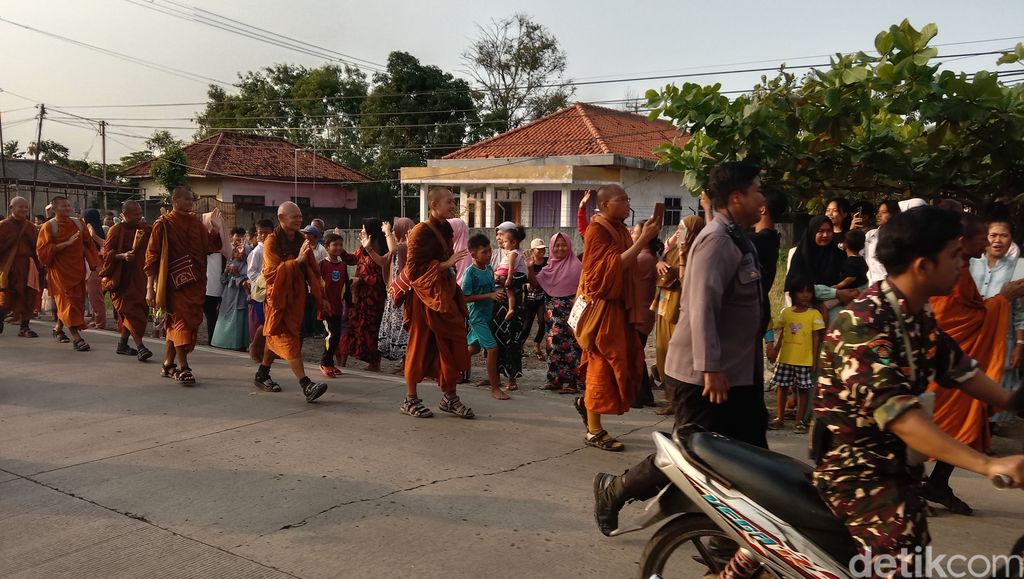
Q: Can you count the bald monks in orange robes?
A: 8